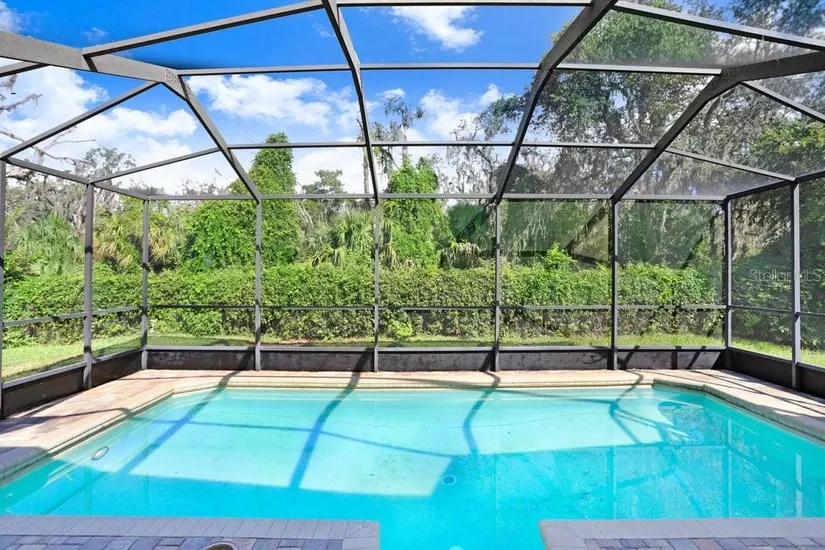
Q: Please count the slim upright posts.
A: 9